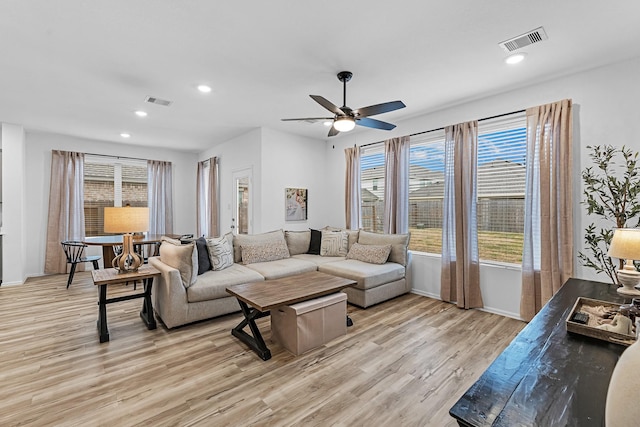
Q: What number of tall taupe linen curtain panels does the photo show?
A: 8